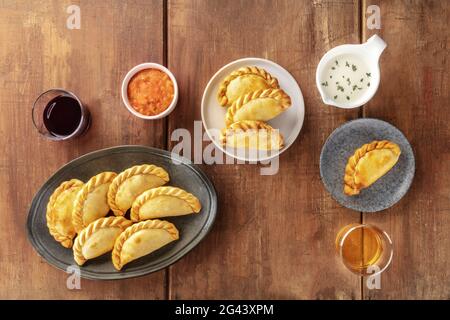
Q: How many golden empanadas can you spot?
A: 10